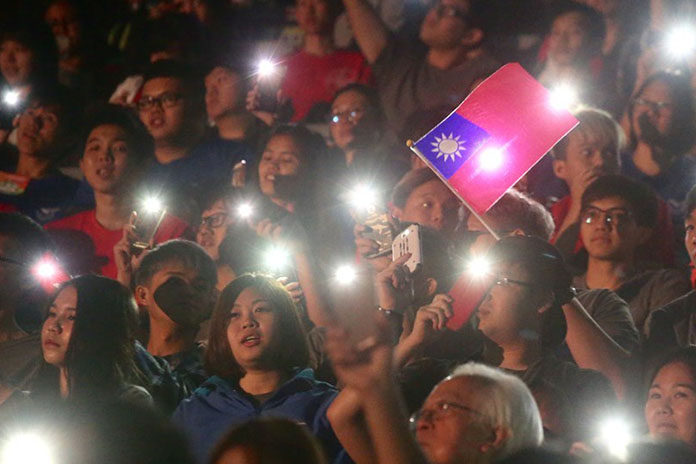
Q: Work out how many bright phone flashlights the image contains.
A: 14